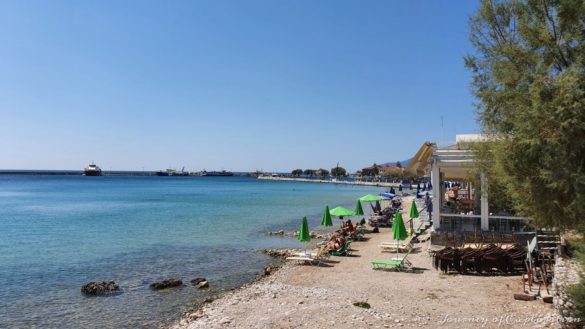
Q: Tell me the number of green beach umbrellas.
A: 7